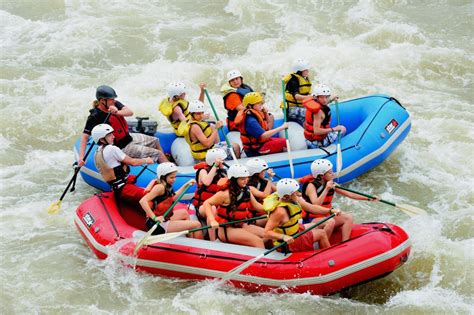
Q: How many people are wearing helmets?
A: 14